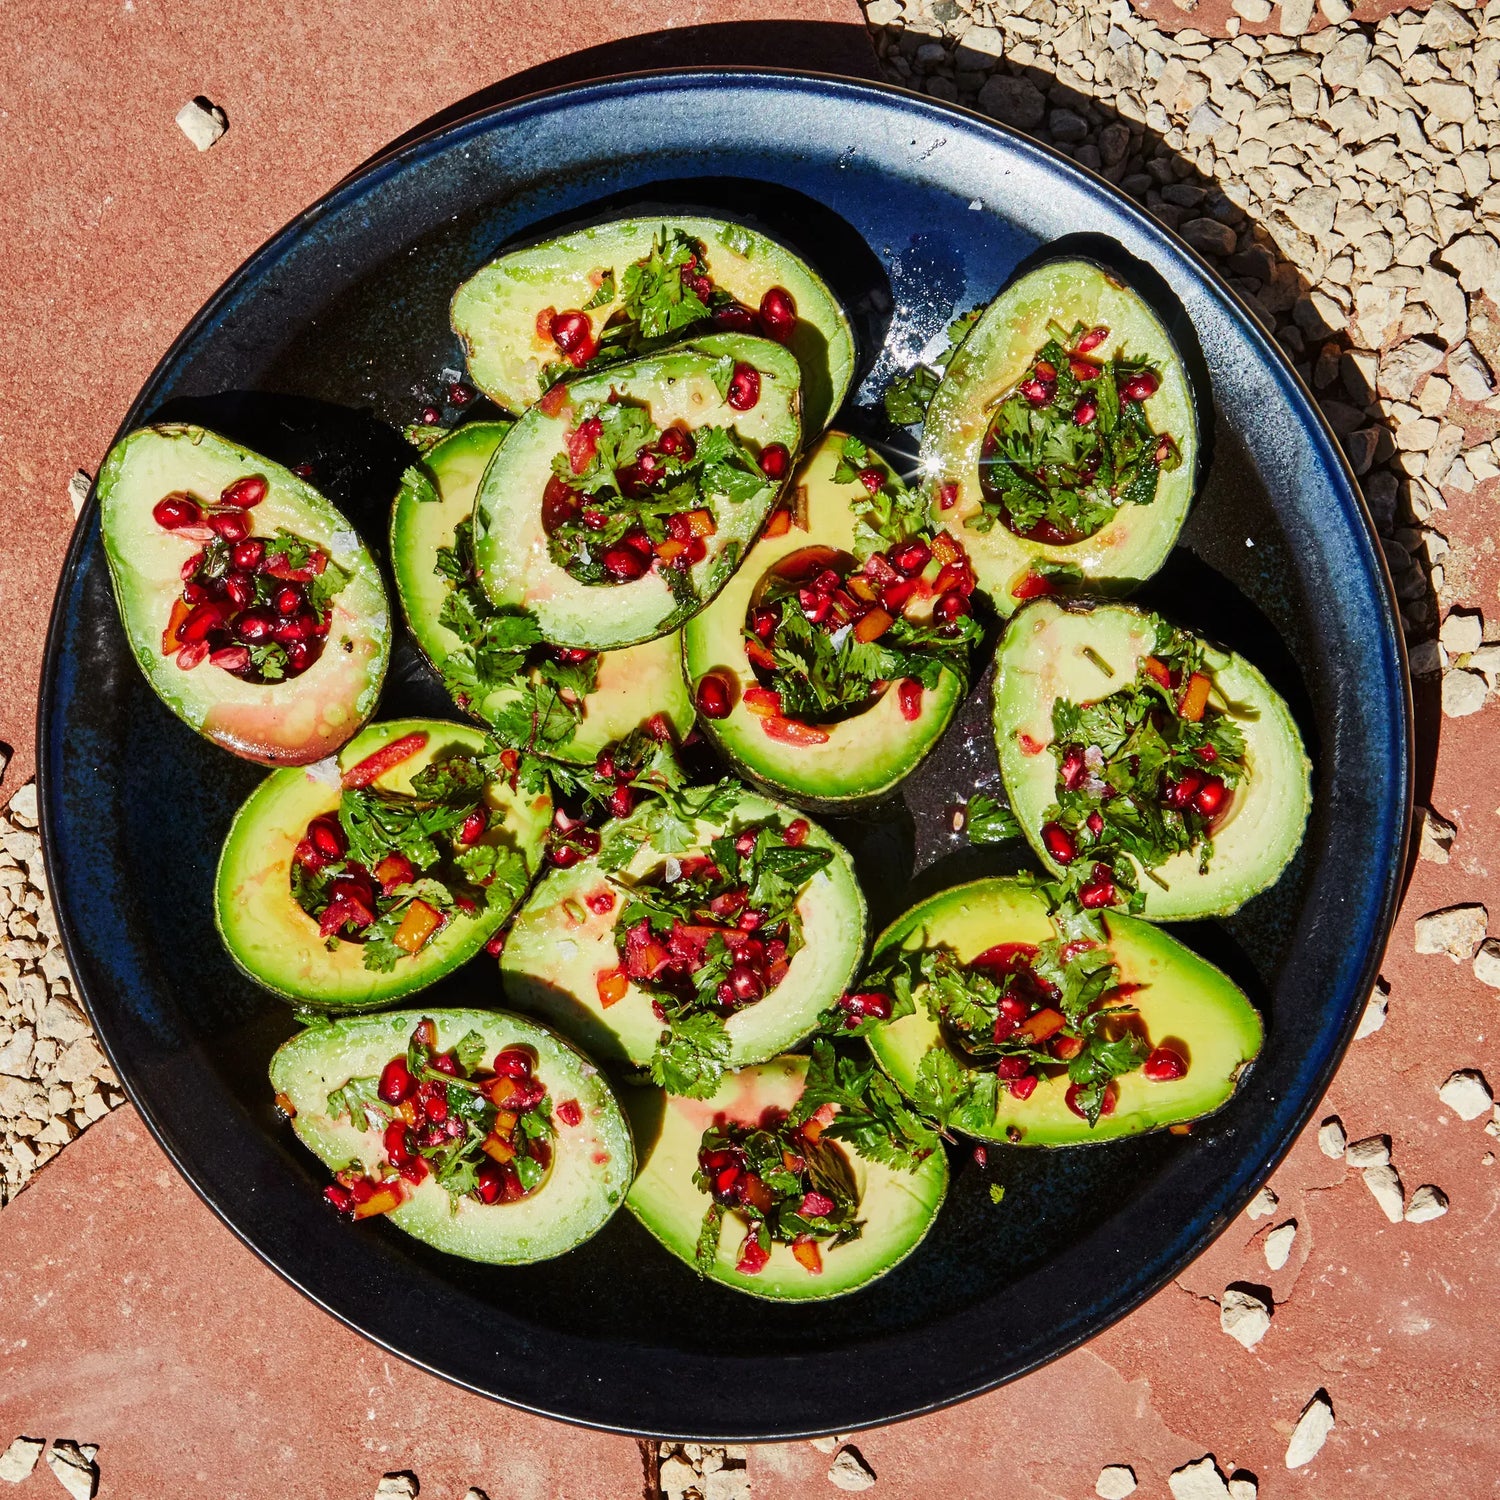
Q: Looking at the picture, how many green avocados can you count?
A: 12